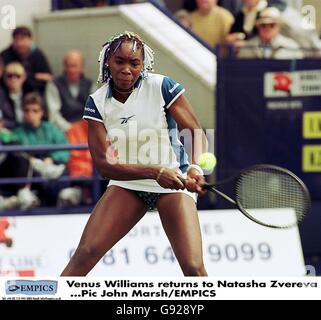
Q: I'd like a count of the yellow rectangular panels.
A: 2